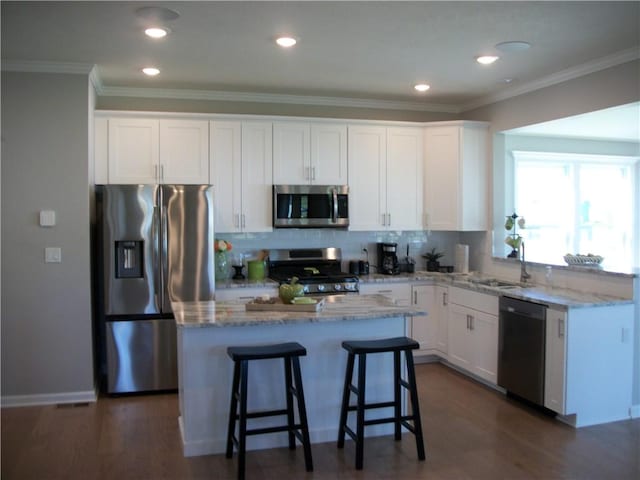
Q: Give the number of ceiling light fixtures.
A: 5